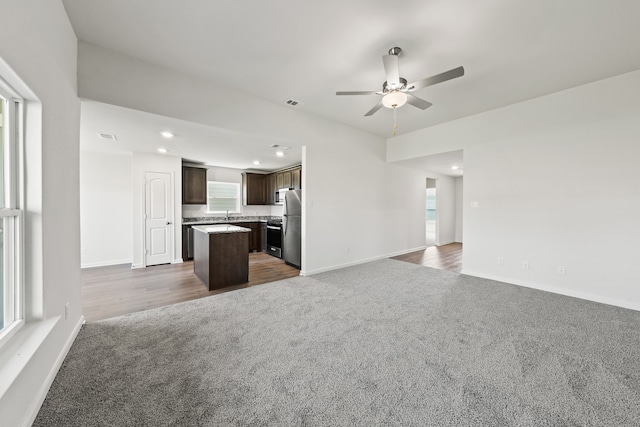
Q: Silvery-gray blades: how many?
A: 5